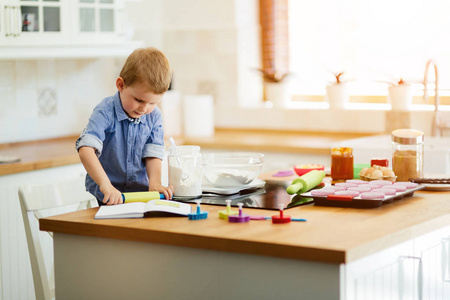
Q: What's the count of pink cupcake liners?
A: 12